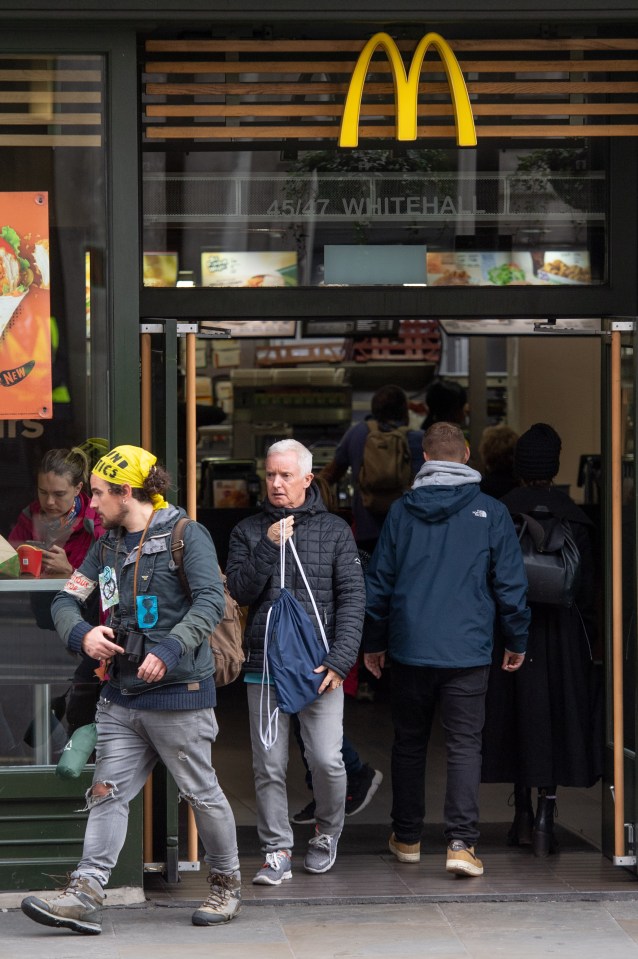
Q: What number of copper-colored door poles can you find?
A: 3